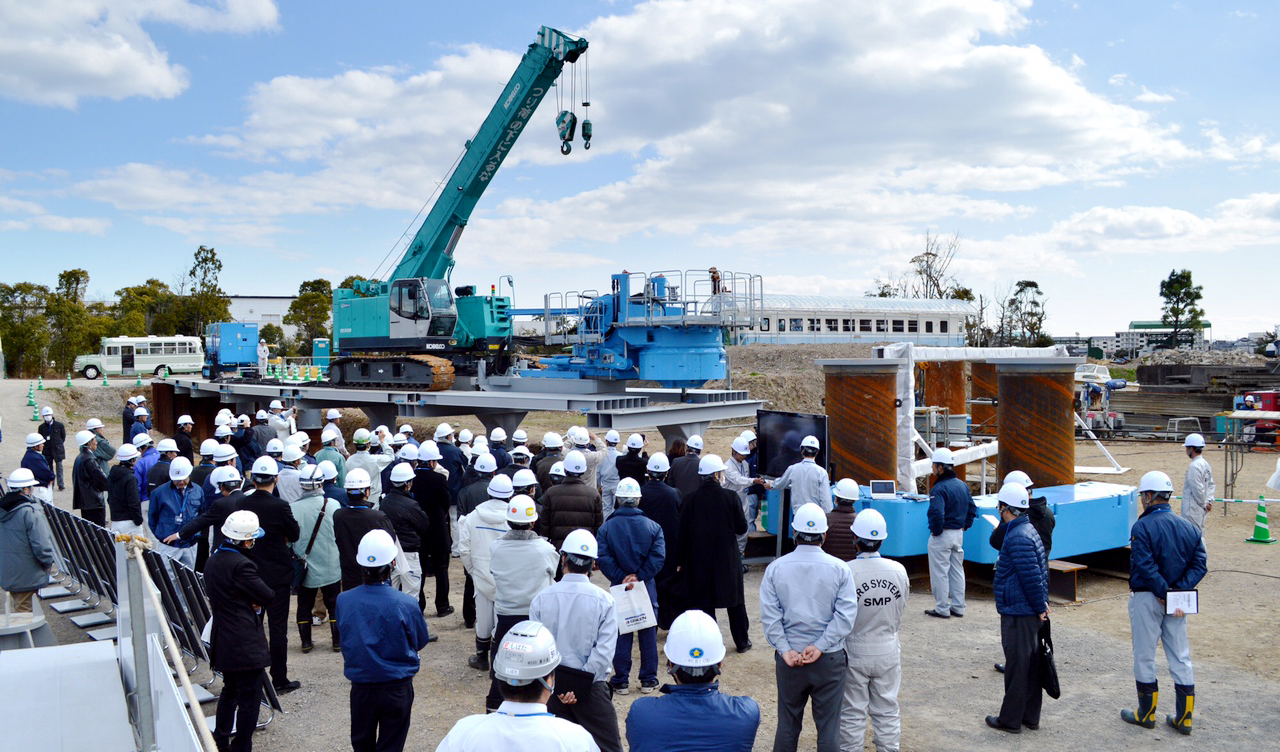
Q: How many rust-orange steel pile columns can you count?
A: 4